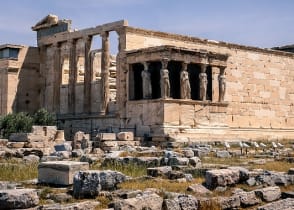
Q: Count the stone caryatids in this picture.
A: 5